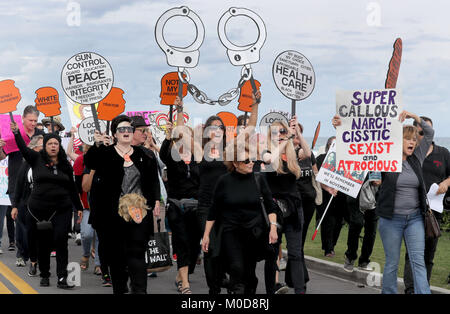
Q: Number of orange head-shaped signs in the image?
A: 6